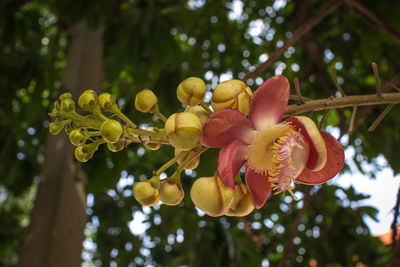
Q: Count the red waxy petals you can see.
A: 6